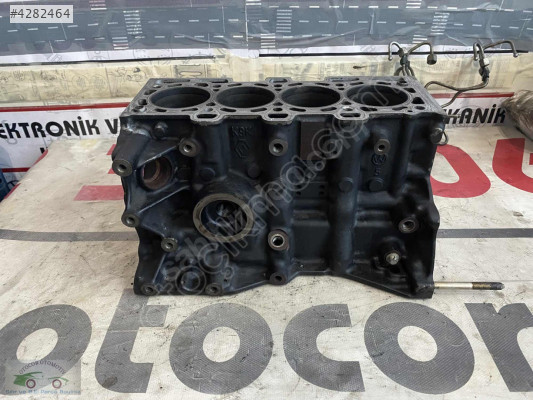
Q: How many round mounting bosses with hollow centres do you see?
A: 11